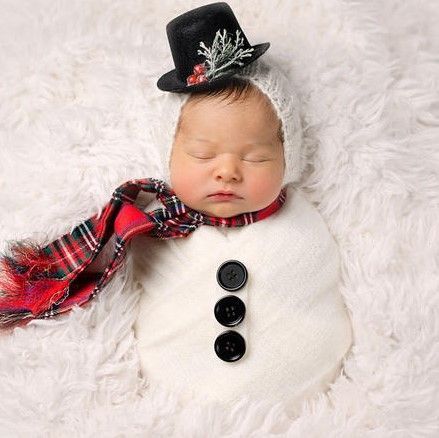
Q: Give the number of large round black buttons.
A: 3